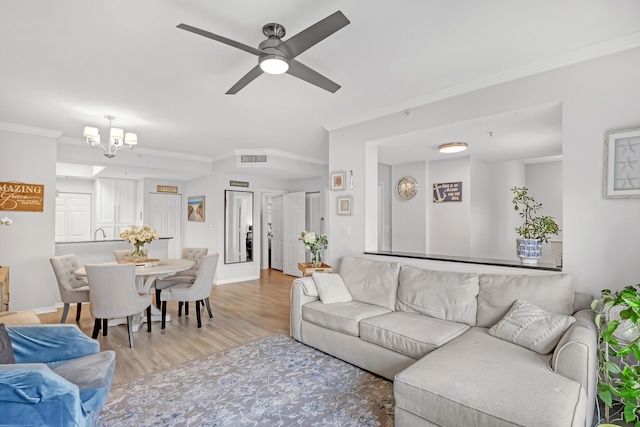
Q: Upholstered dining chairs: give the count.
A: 5